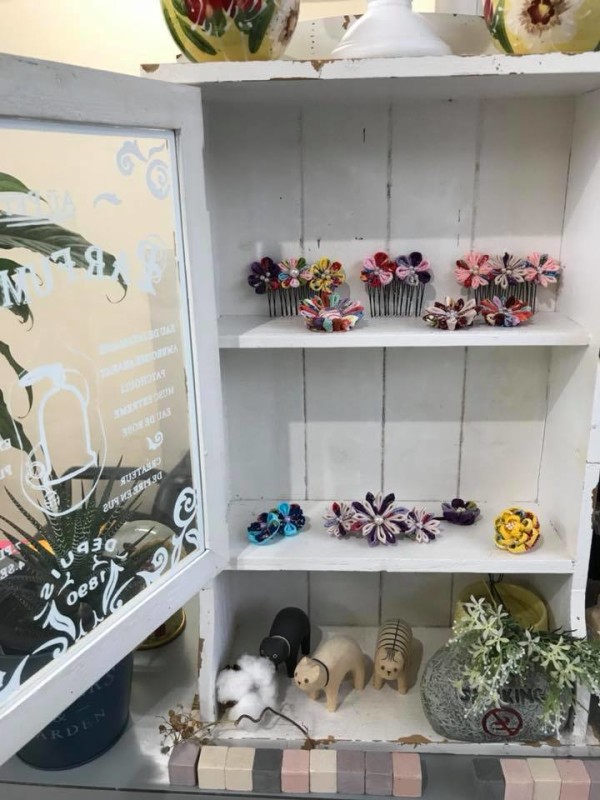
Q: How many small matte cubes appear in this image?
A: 14